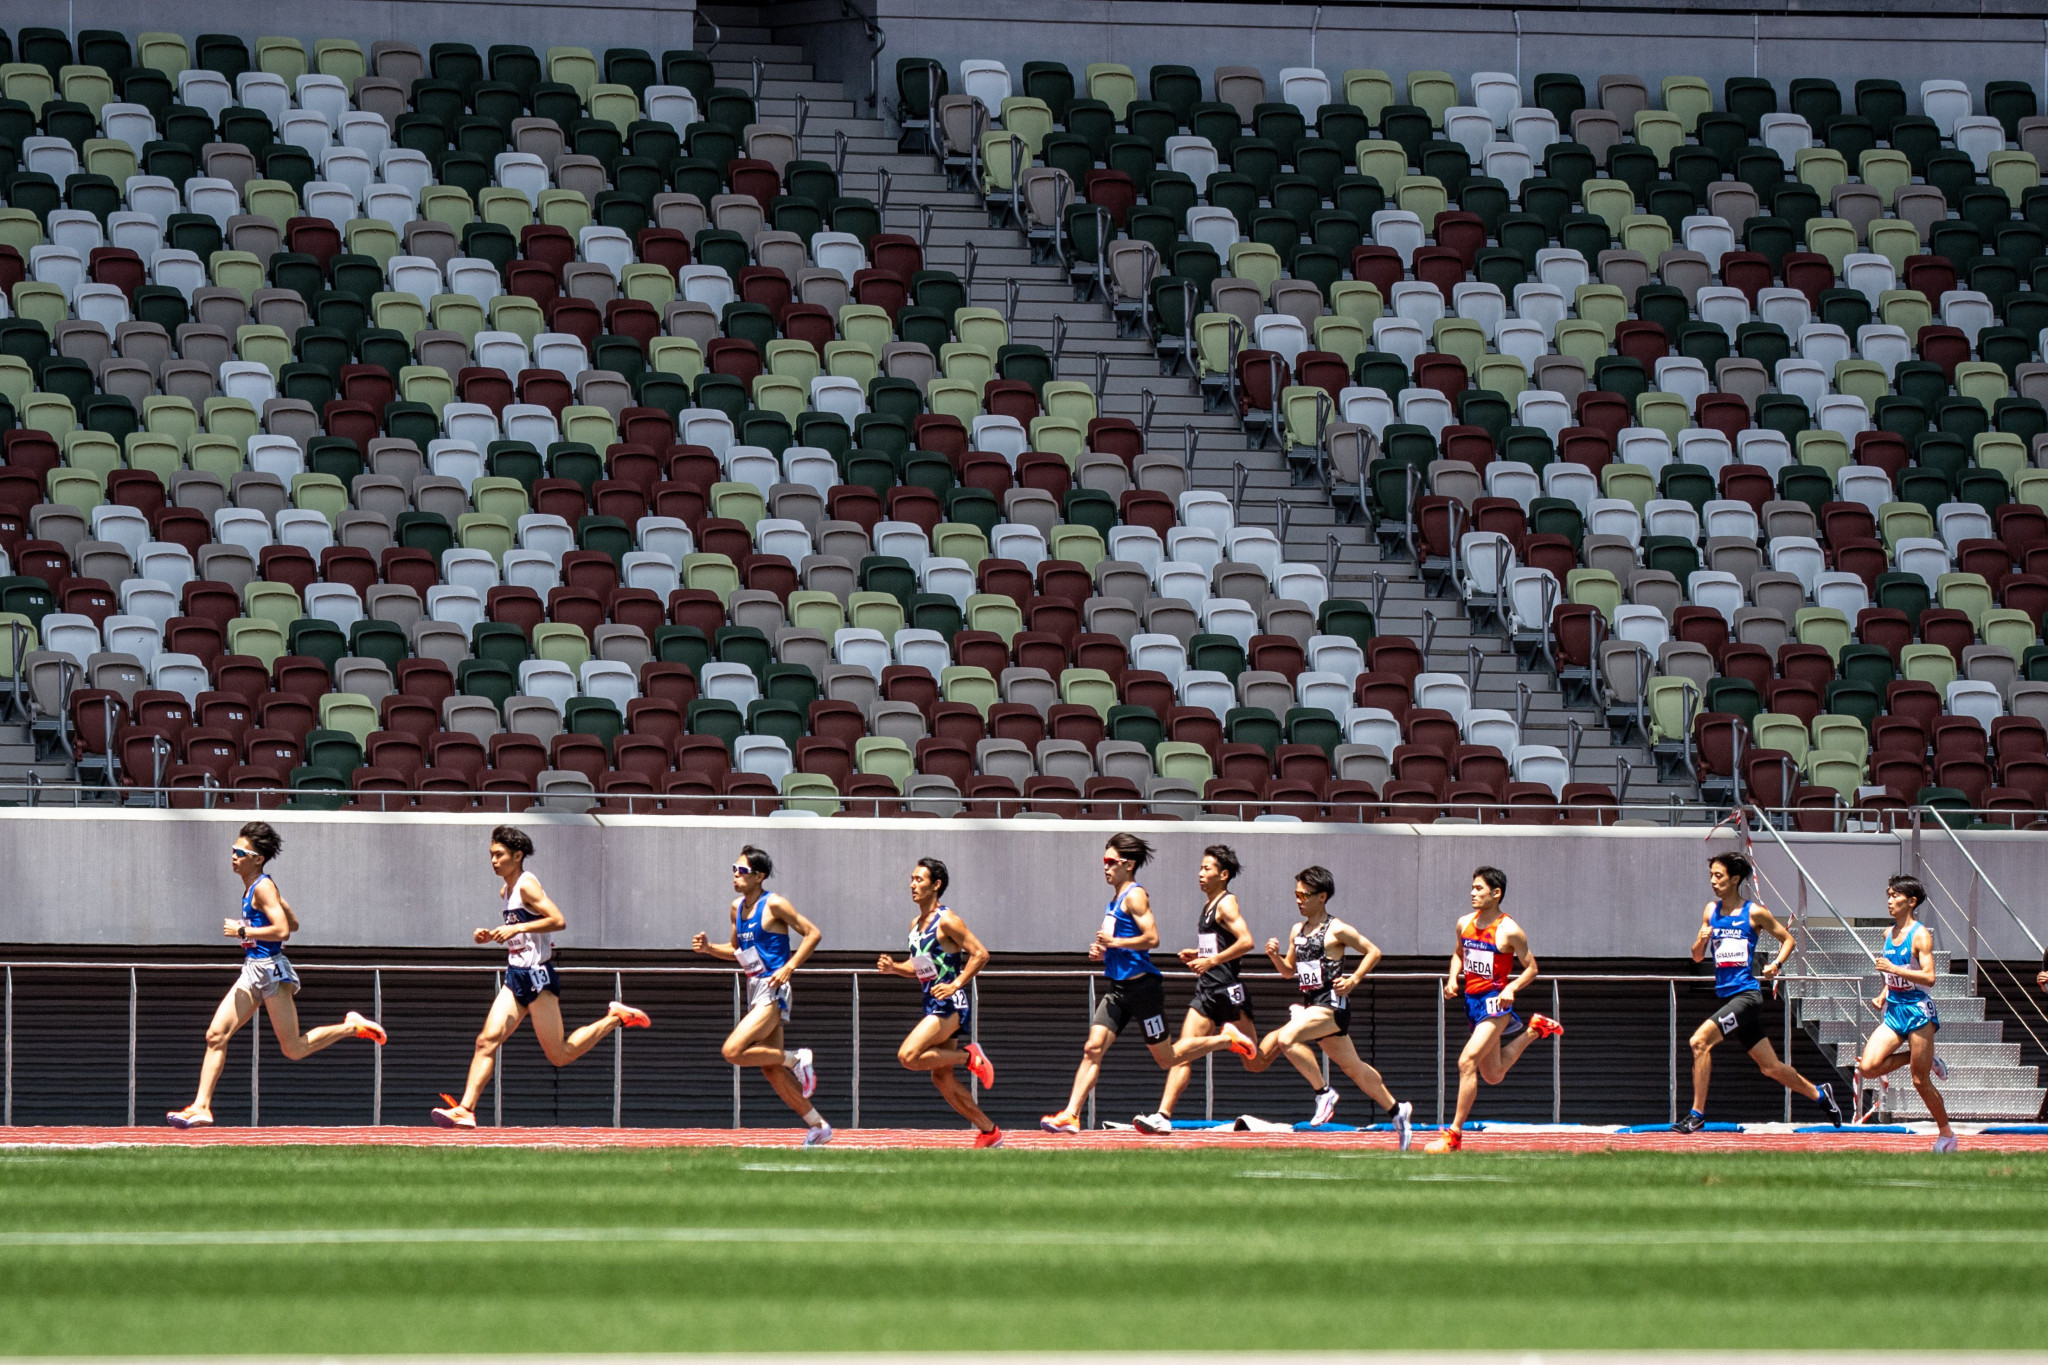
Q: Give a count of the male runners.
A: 10